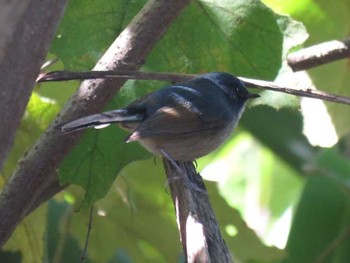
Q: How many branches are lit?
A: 4